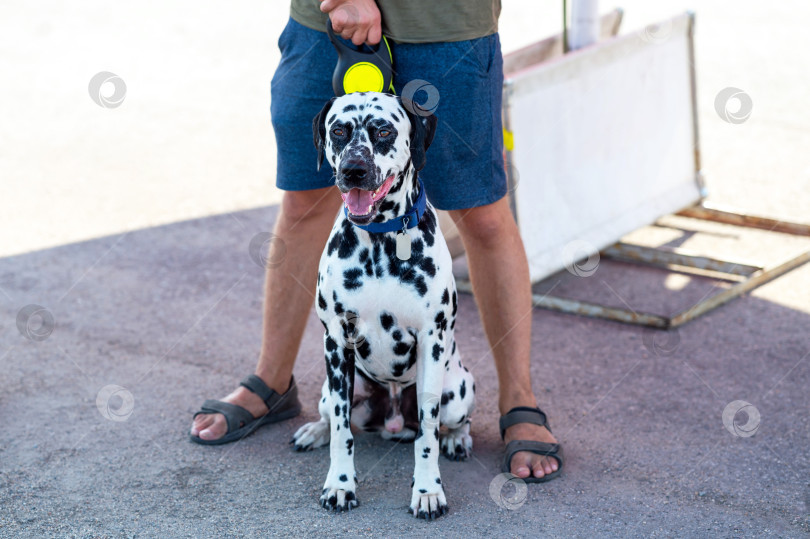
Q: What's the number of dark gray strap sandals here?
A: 2